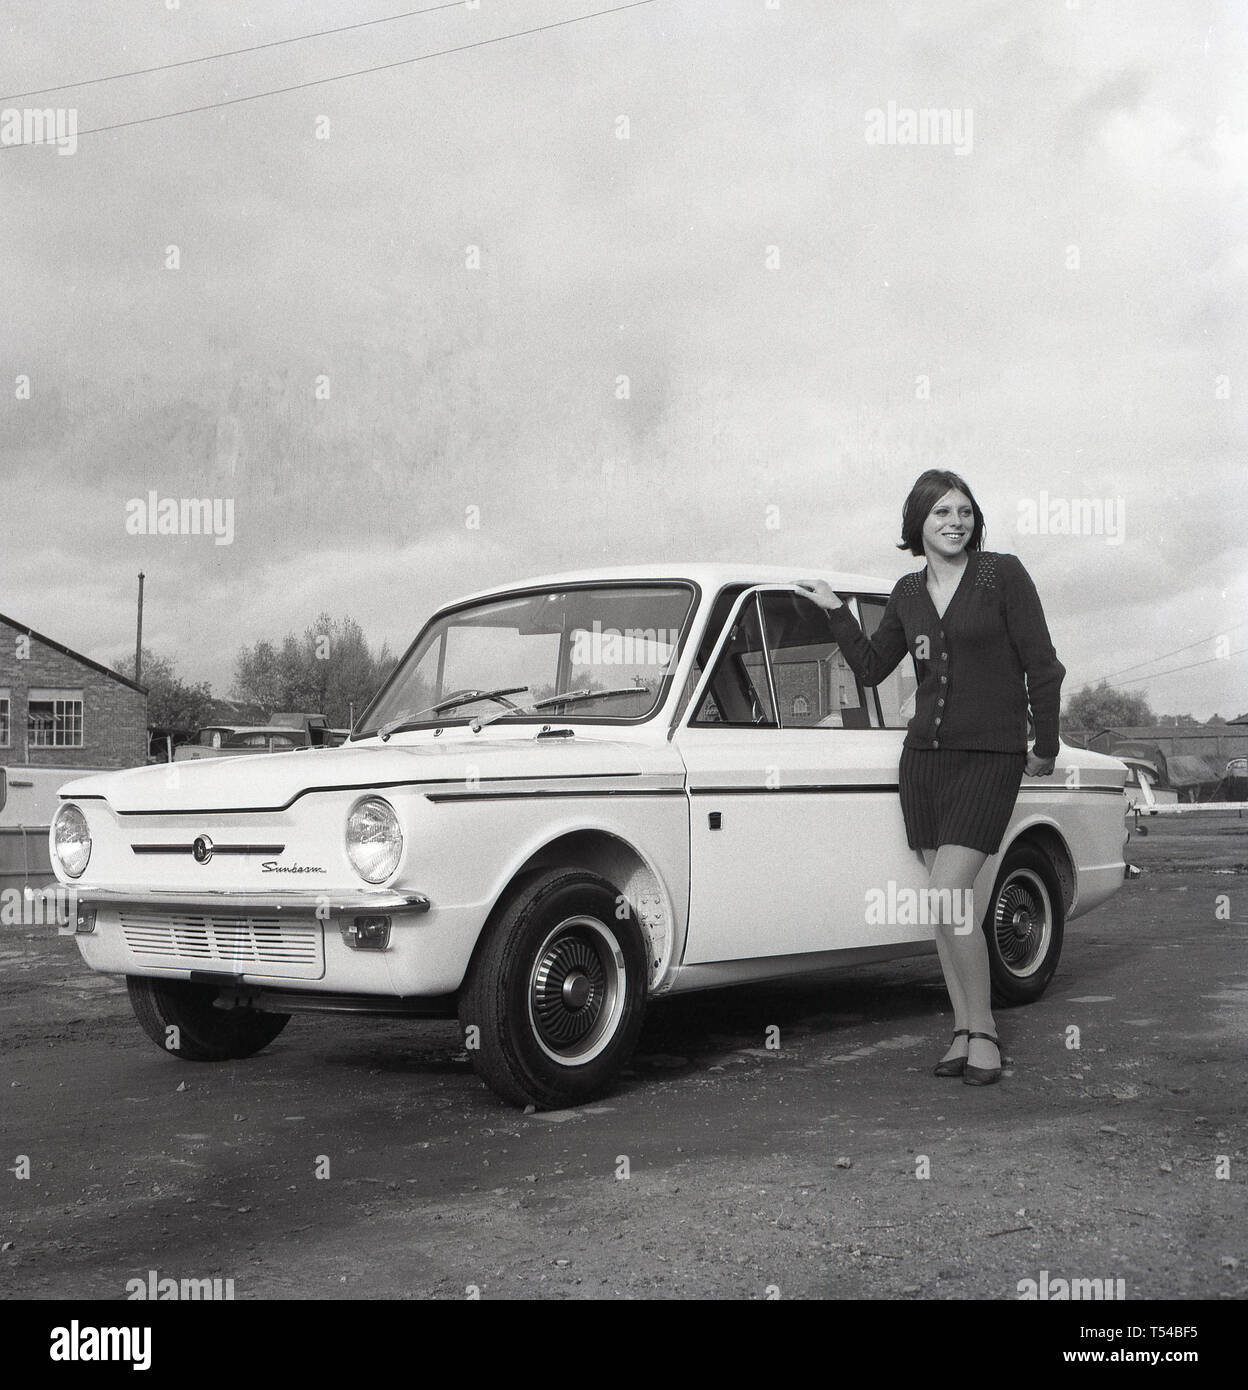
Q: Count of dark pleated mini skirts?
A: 1